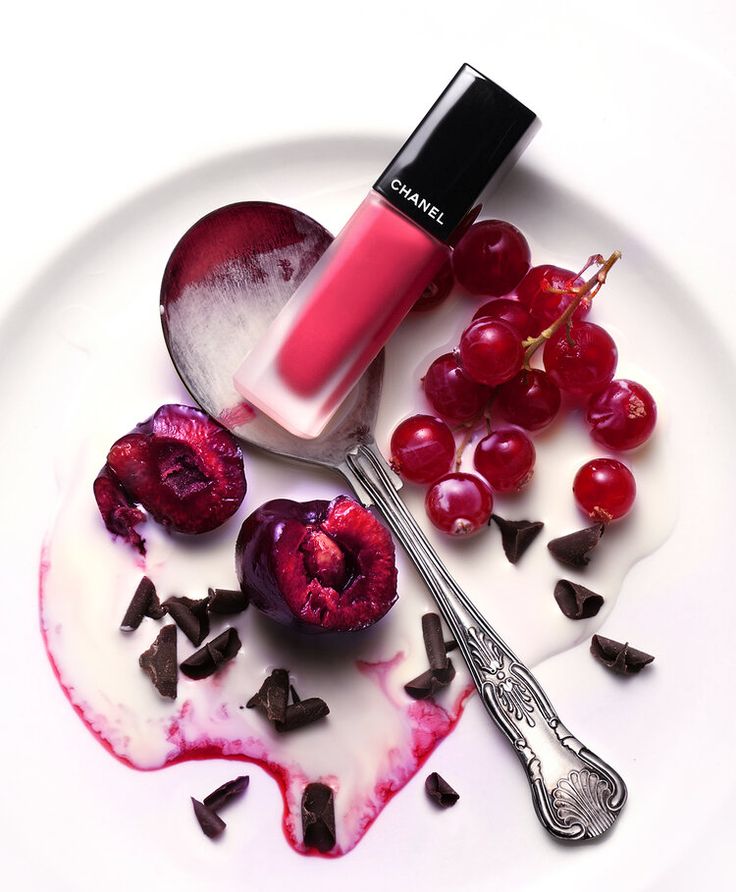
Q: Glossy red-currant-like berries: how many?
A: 13